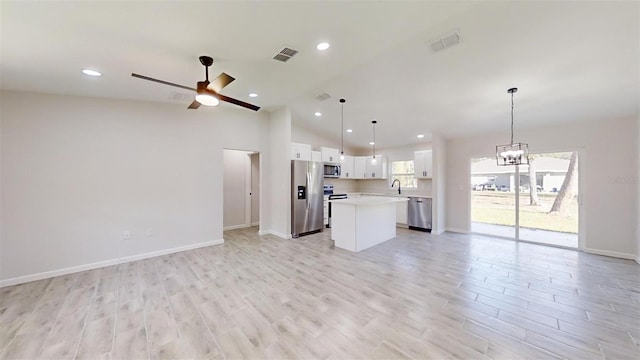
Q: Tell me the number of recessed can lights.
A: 7